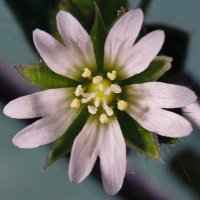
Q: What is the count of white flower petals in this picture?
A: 5